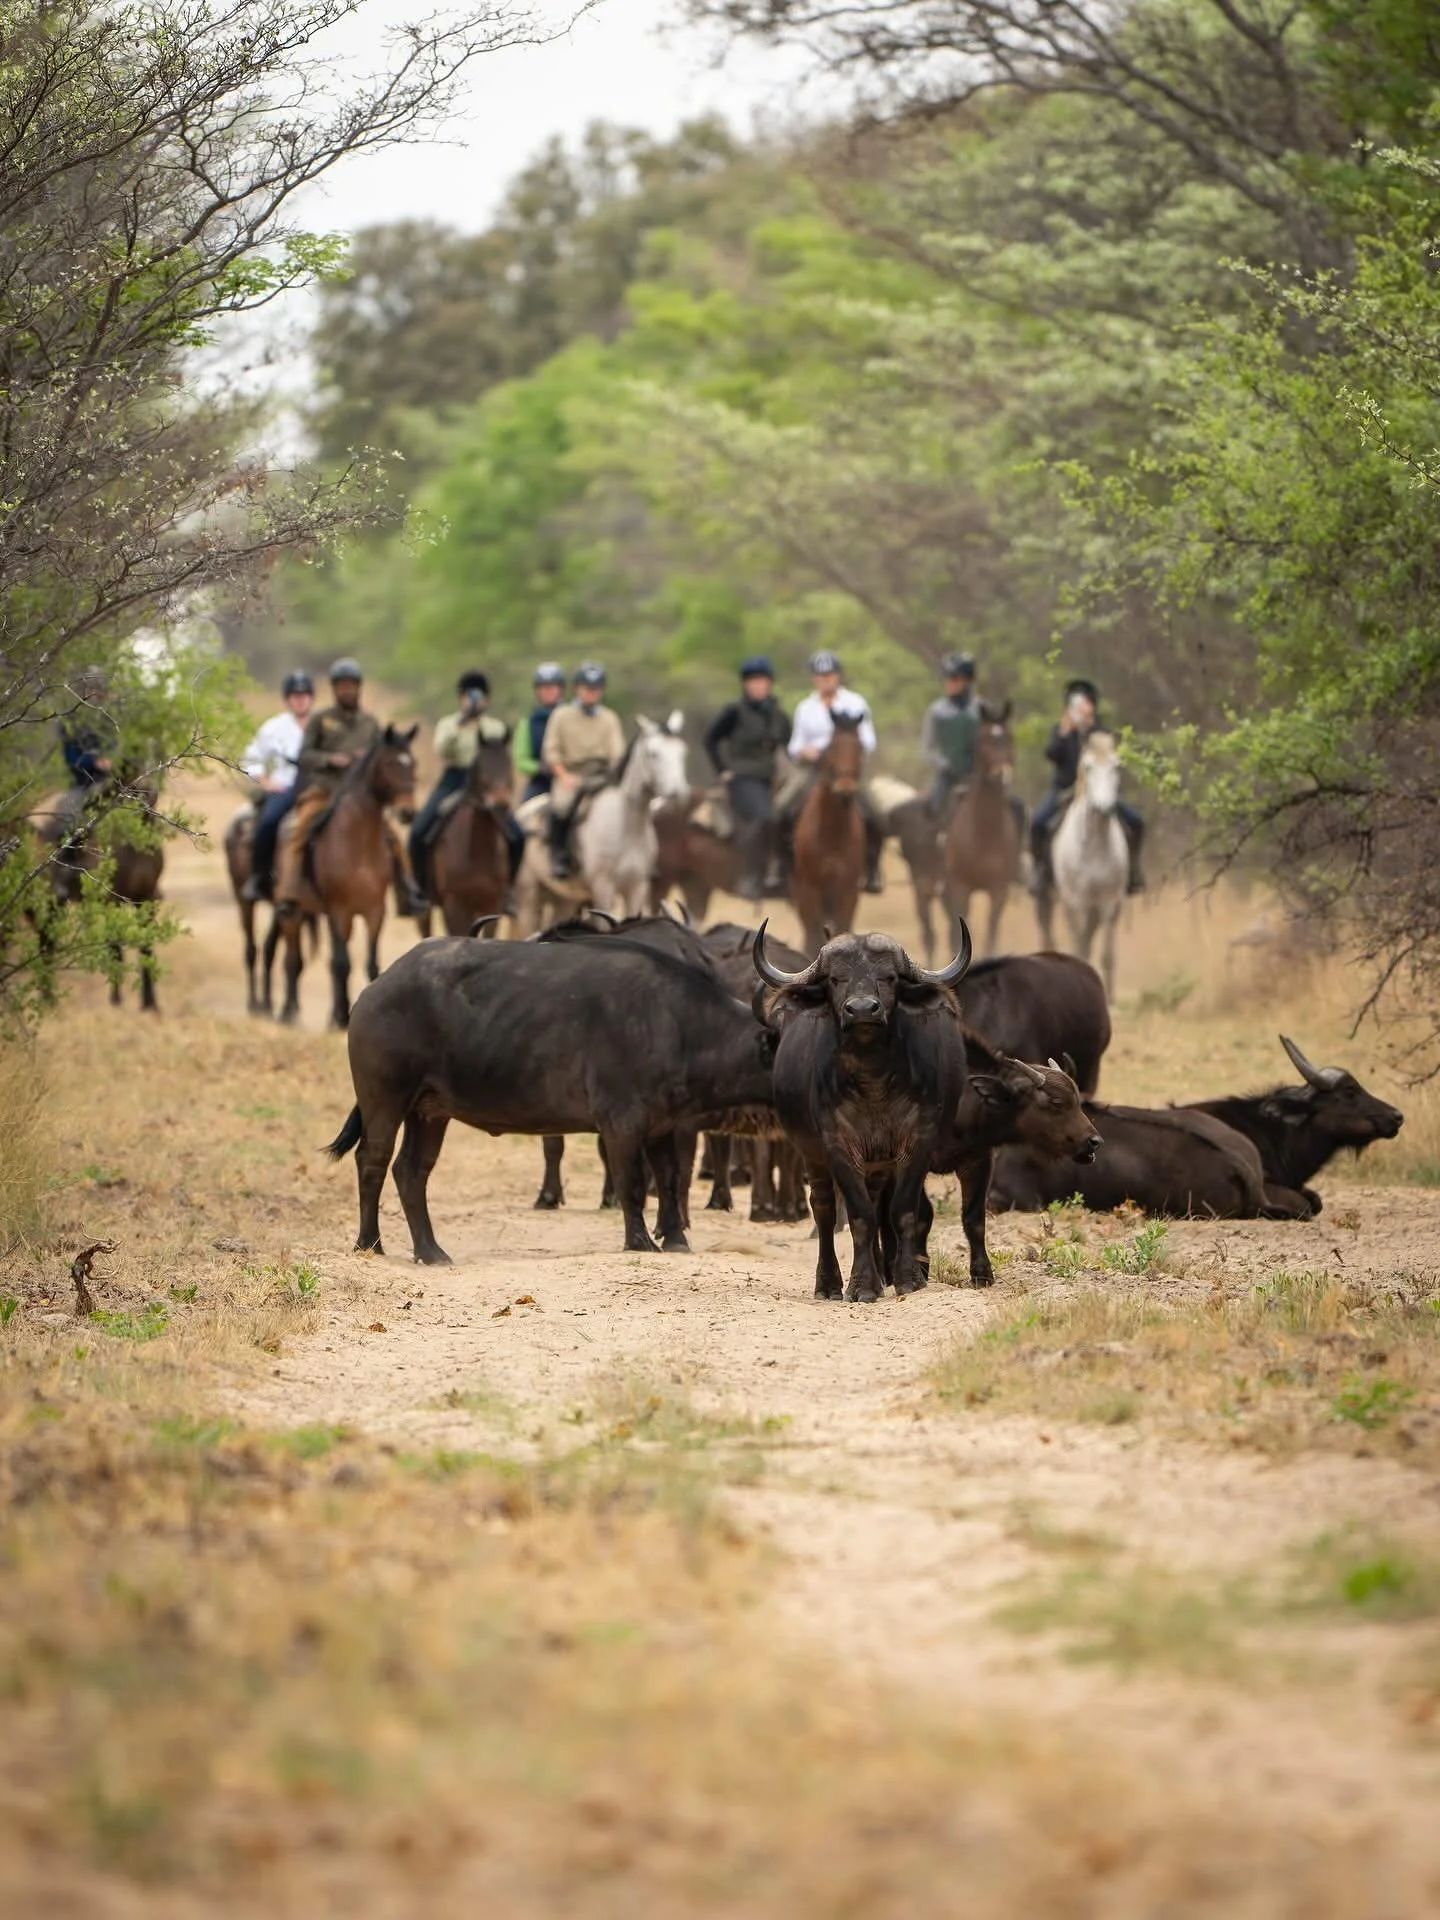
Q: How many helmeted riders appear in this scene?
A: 9